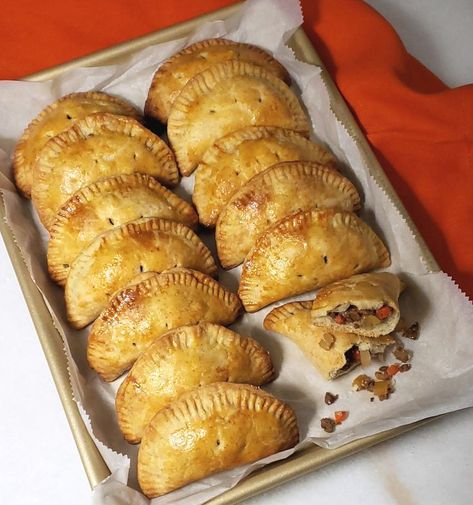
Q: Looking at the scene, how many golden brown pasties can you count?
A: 13